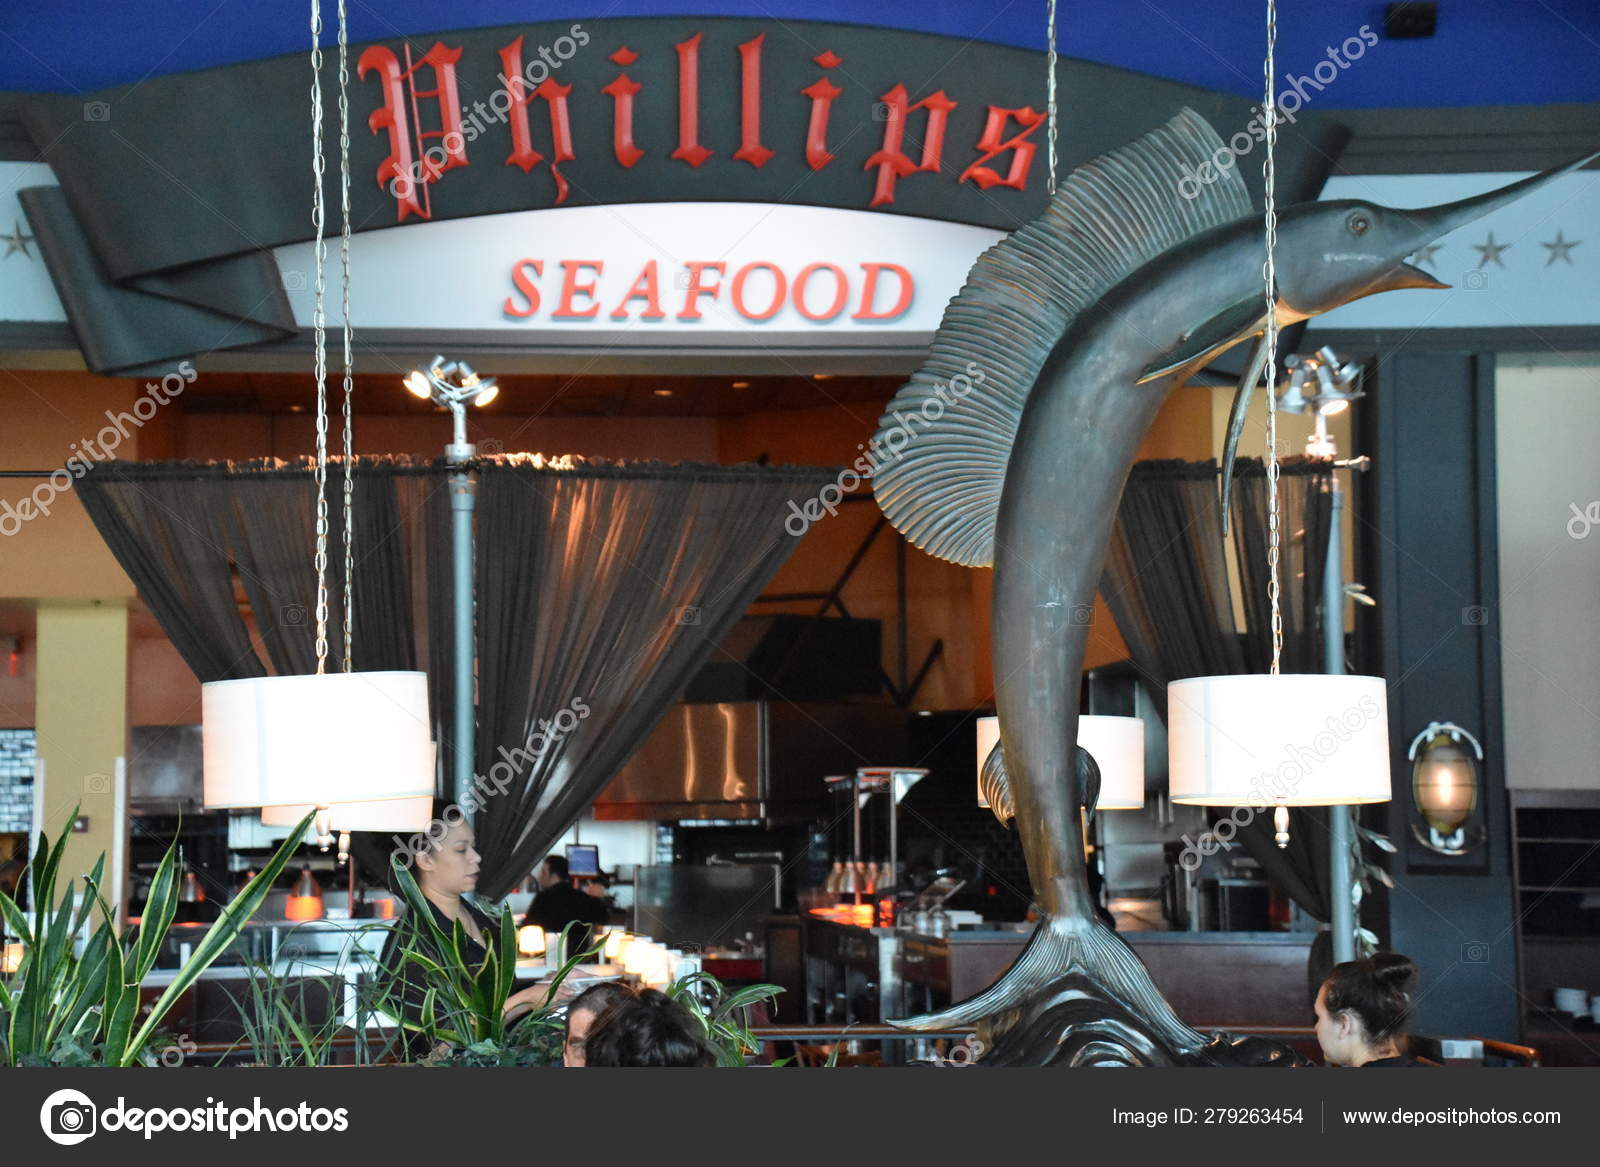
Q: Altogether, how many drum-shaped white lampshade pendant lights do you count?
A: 4